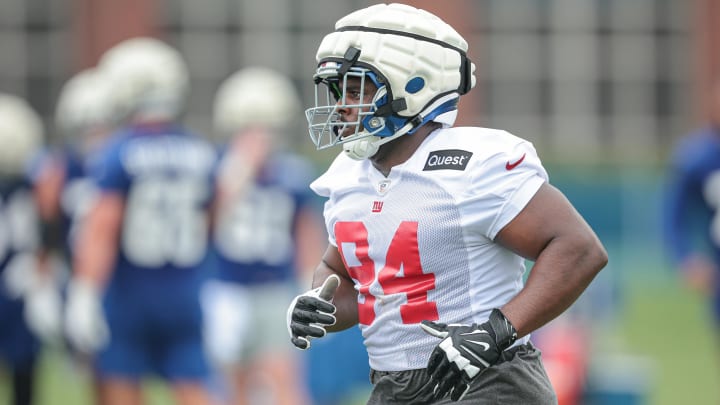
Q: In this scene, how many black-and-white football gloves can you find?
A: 2